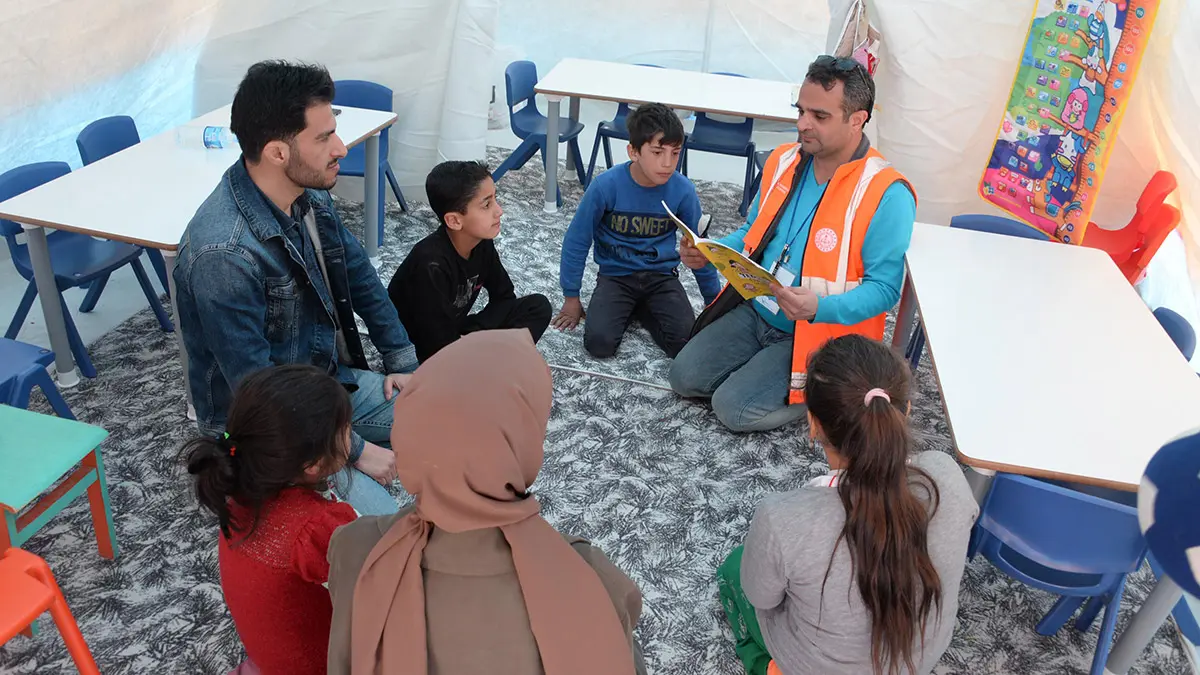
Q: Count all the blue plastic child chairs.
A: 11